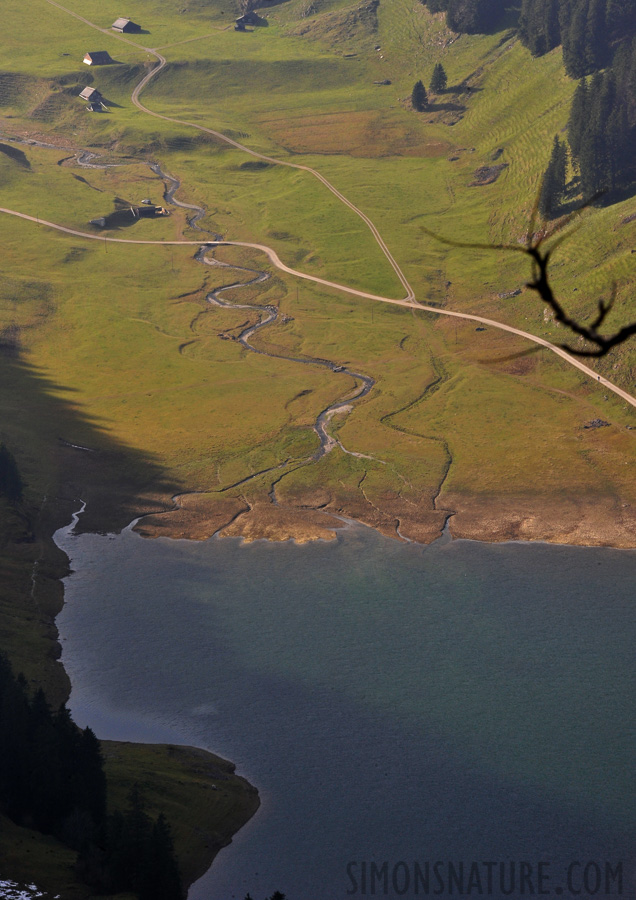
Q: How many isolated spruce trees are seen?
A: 2